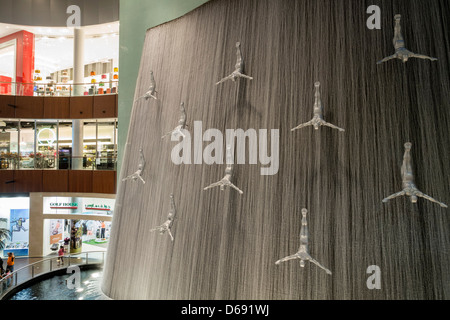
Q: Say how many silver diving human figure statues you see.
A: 10